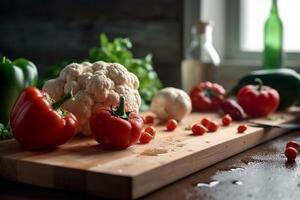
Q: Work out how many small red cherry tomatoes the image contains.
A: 11